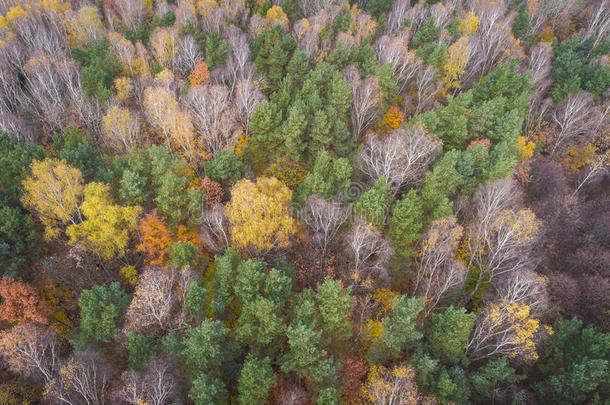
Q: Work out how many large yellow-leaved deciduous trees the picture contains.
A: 3